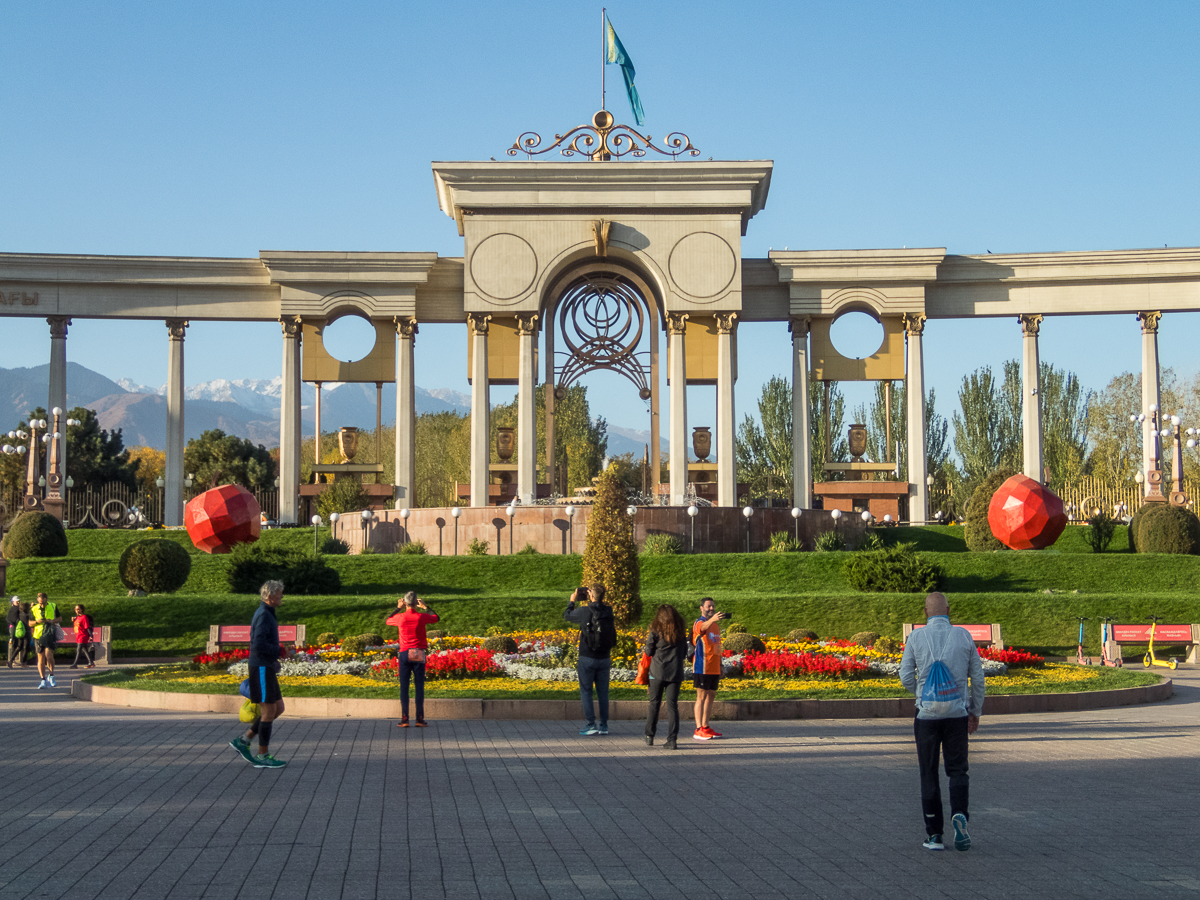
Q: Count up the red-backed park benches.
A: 4